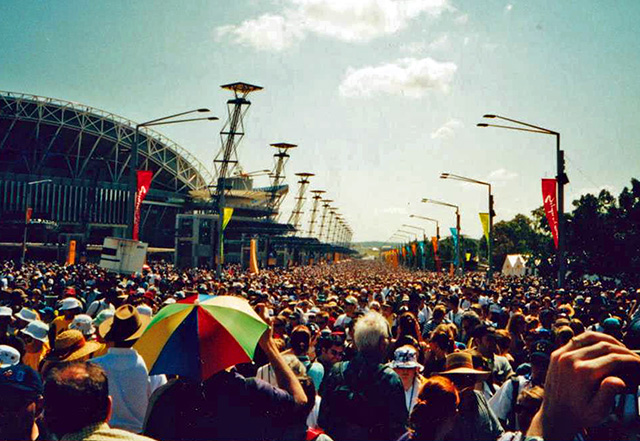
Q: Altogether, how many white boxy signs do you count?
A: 1